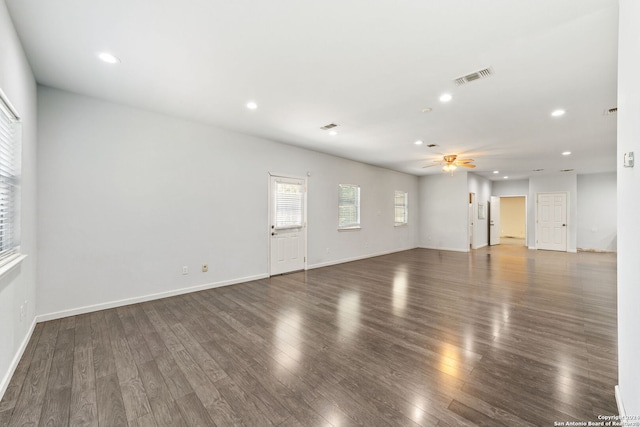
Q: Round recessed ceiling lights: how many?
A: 9